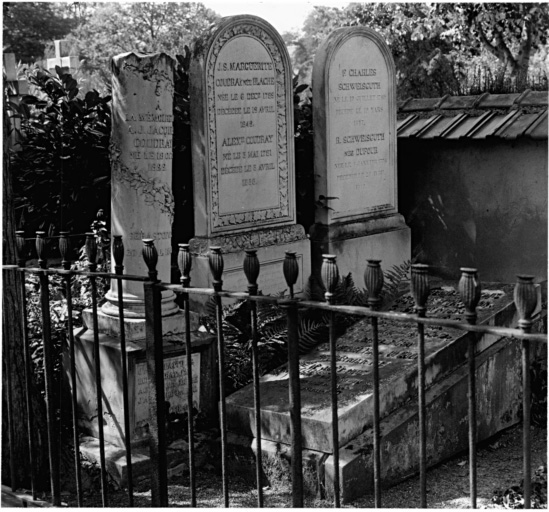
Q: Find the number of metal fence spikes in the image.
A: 15